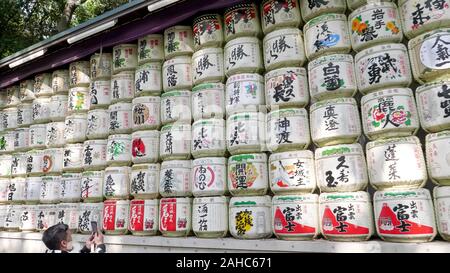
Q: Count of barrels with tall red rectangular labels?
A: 3